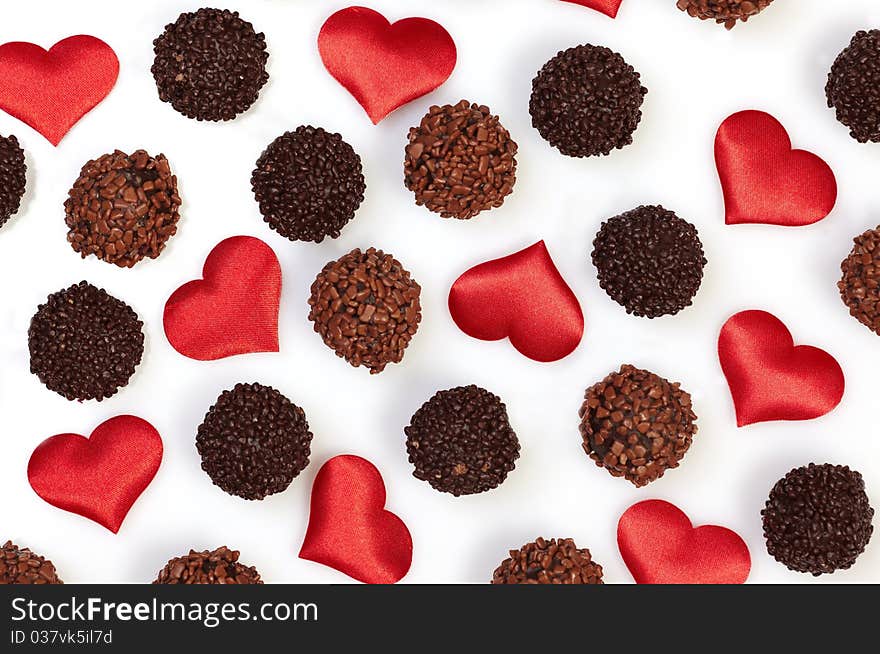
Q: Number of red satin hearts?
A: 10